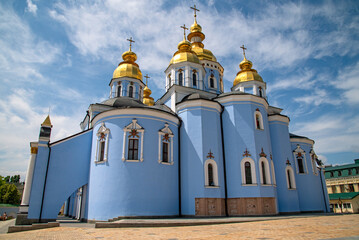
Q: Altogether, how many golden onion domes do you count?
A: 5